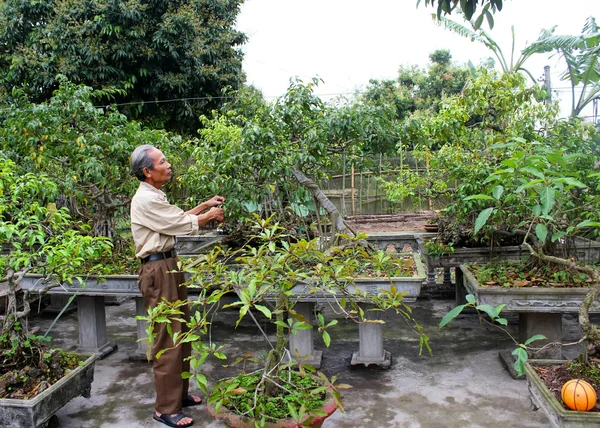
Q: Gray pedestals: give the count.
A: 5